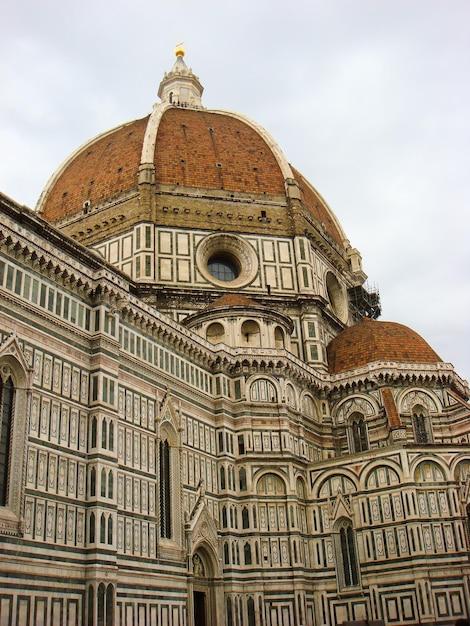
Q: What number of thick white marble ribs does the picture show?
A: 4